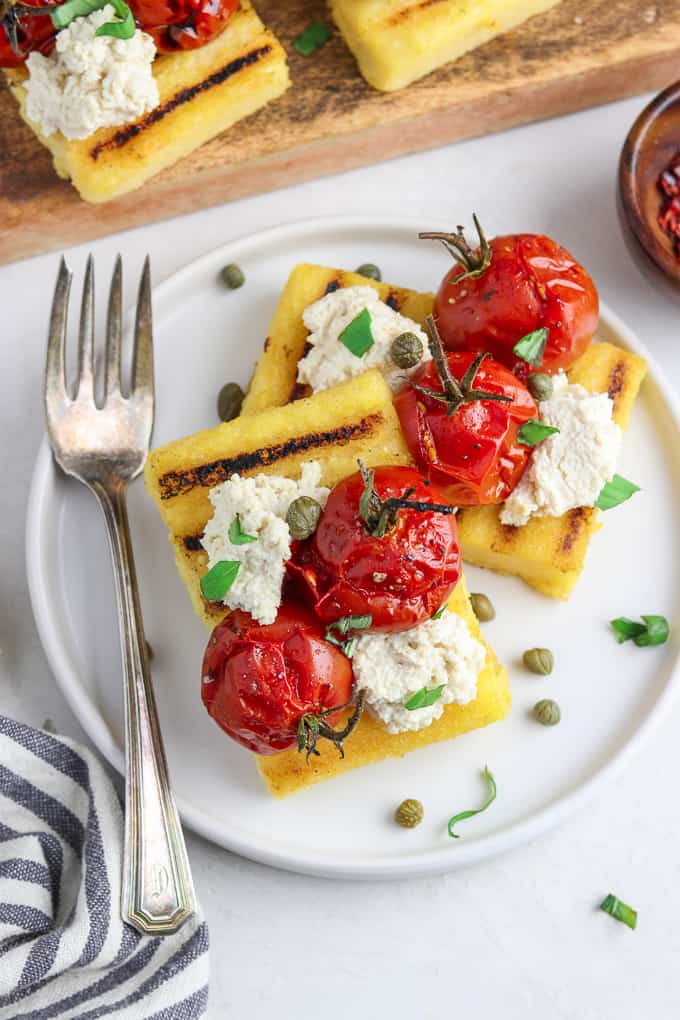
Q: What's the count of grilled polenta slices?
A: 4